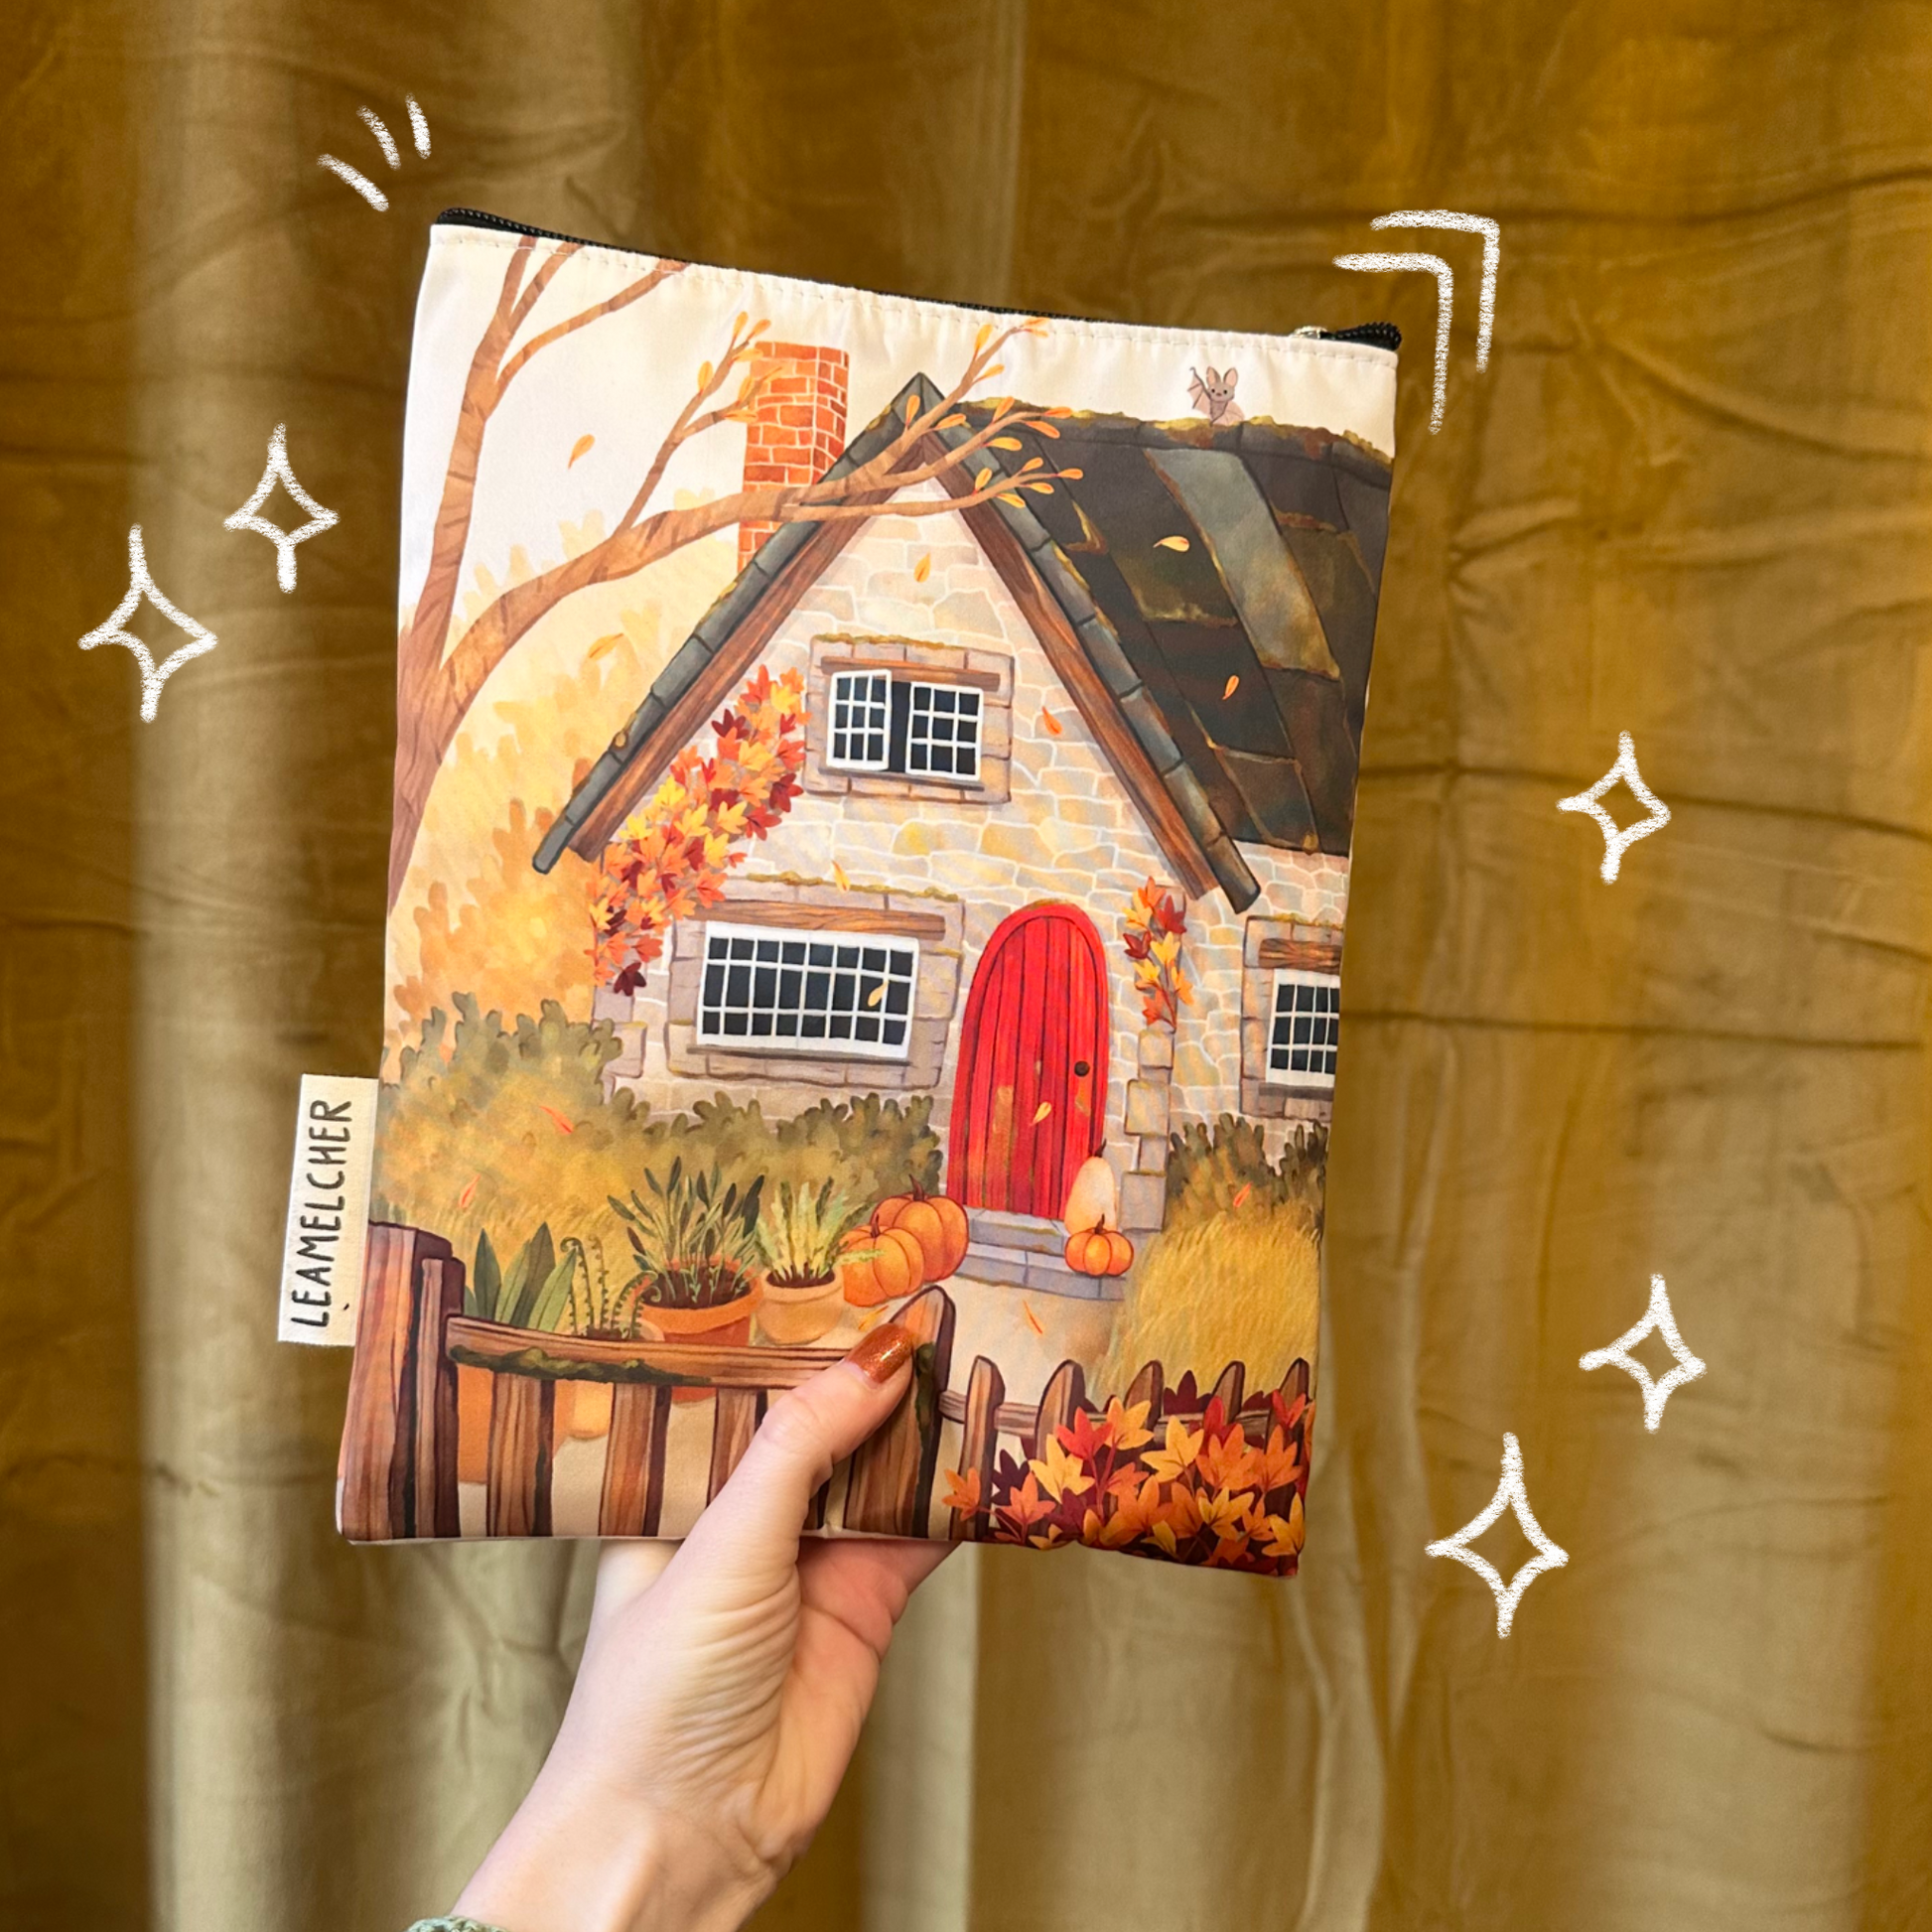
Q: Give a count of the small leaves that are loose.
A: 14